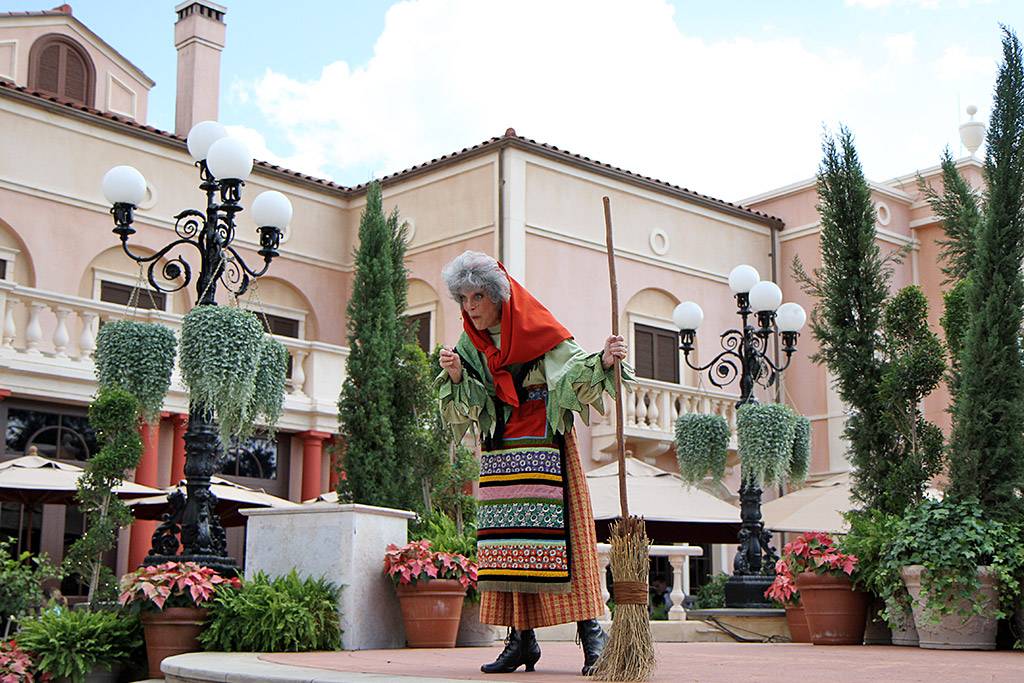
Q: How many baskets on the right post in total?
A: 3